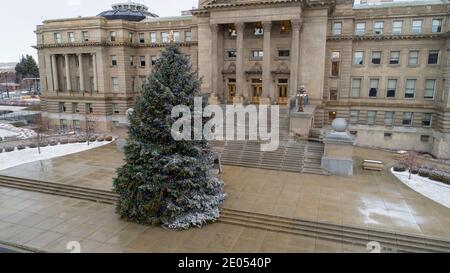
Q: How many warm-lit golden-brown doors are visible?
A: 3